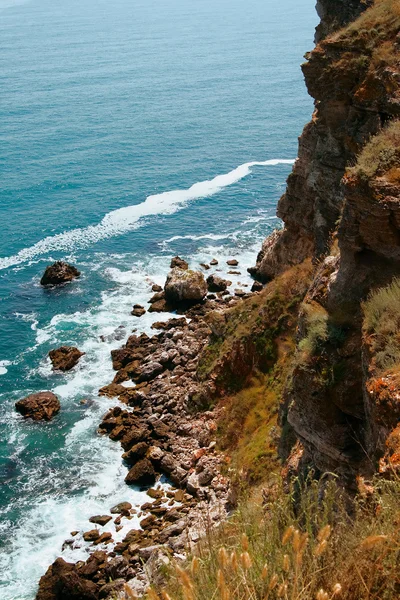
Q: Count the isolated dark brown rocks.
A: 3